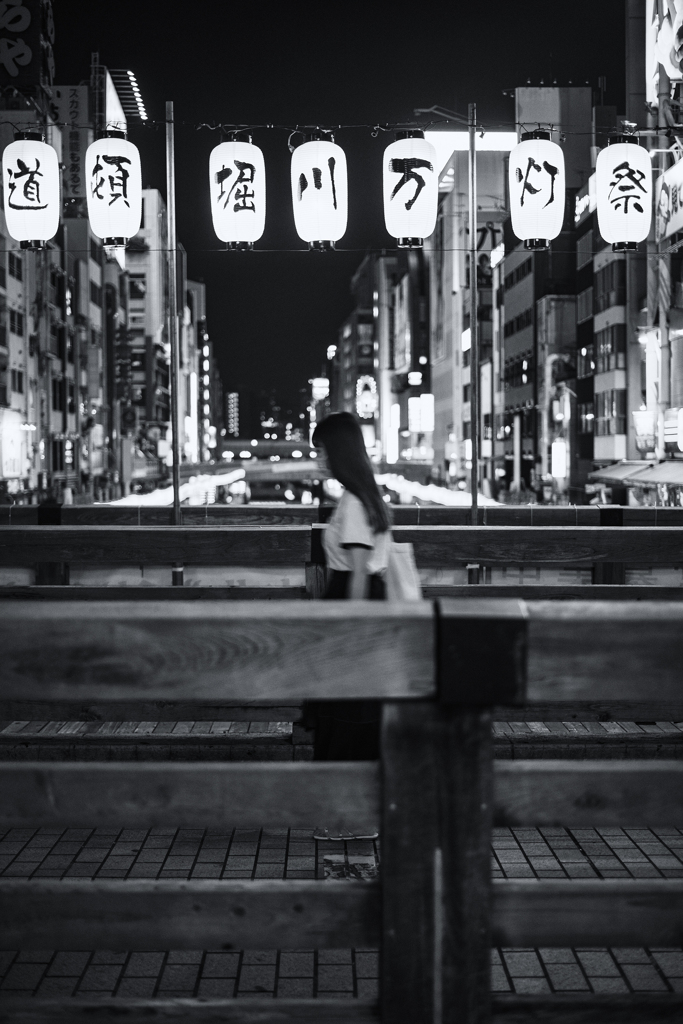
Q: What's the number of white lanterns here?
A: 7